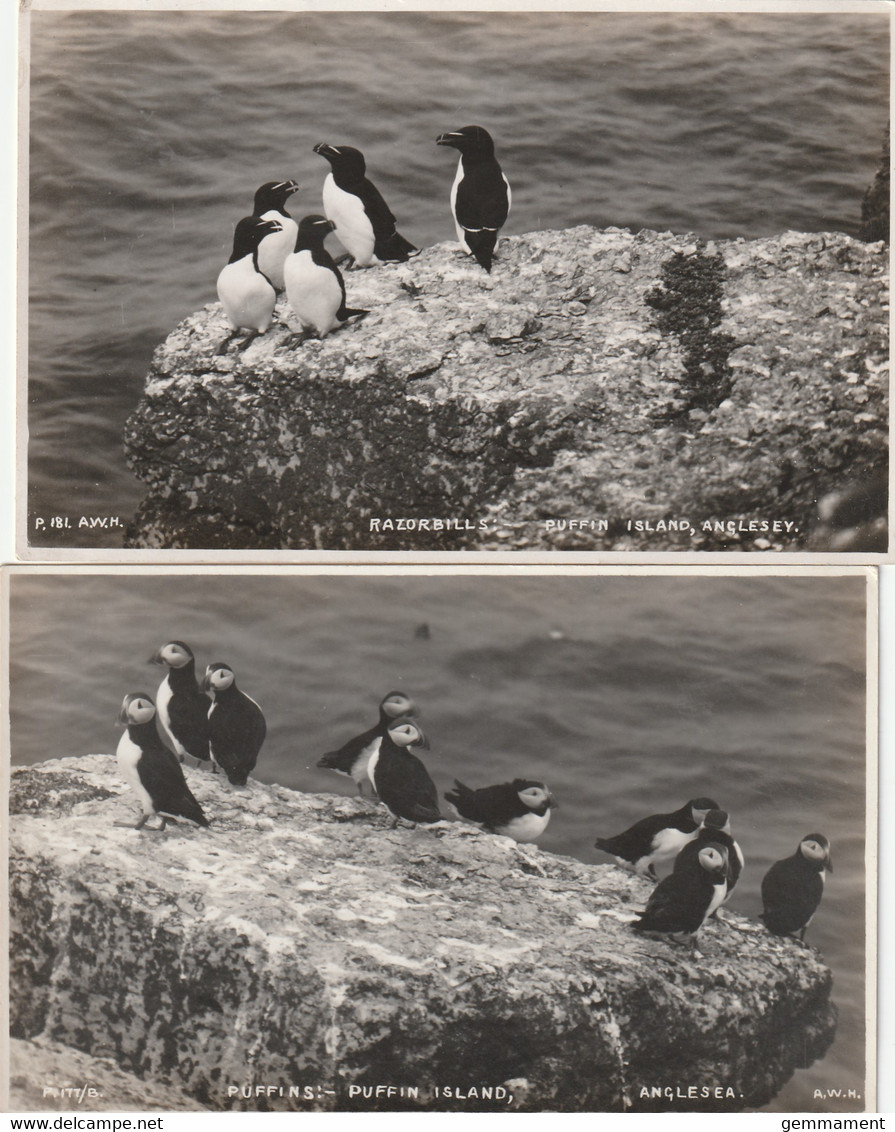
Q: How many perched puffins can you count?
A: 10